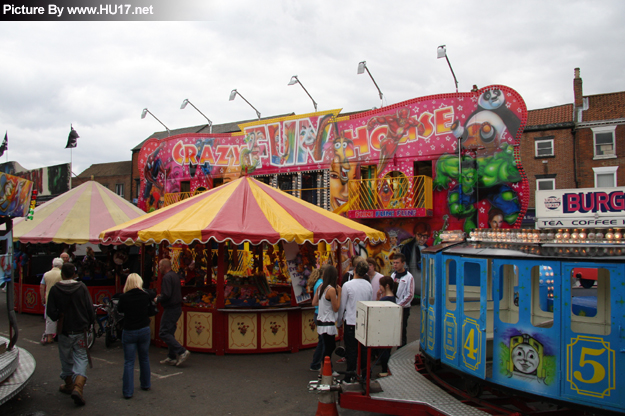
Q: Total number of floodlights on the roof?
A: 6